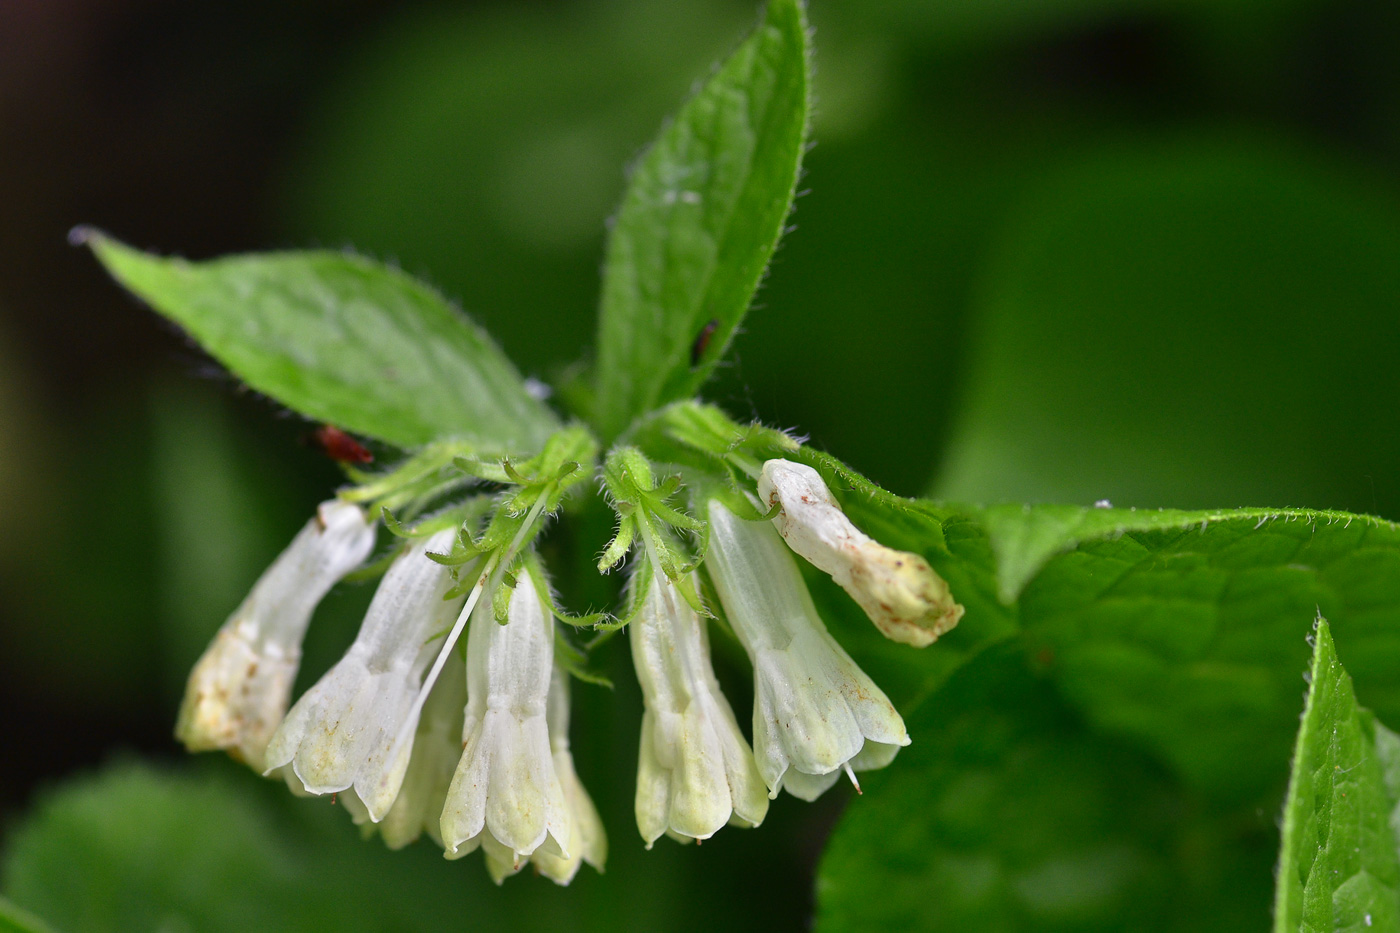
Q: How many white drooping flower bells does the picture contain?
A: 8